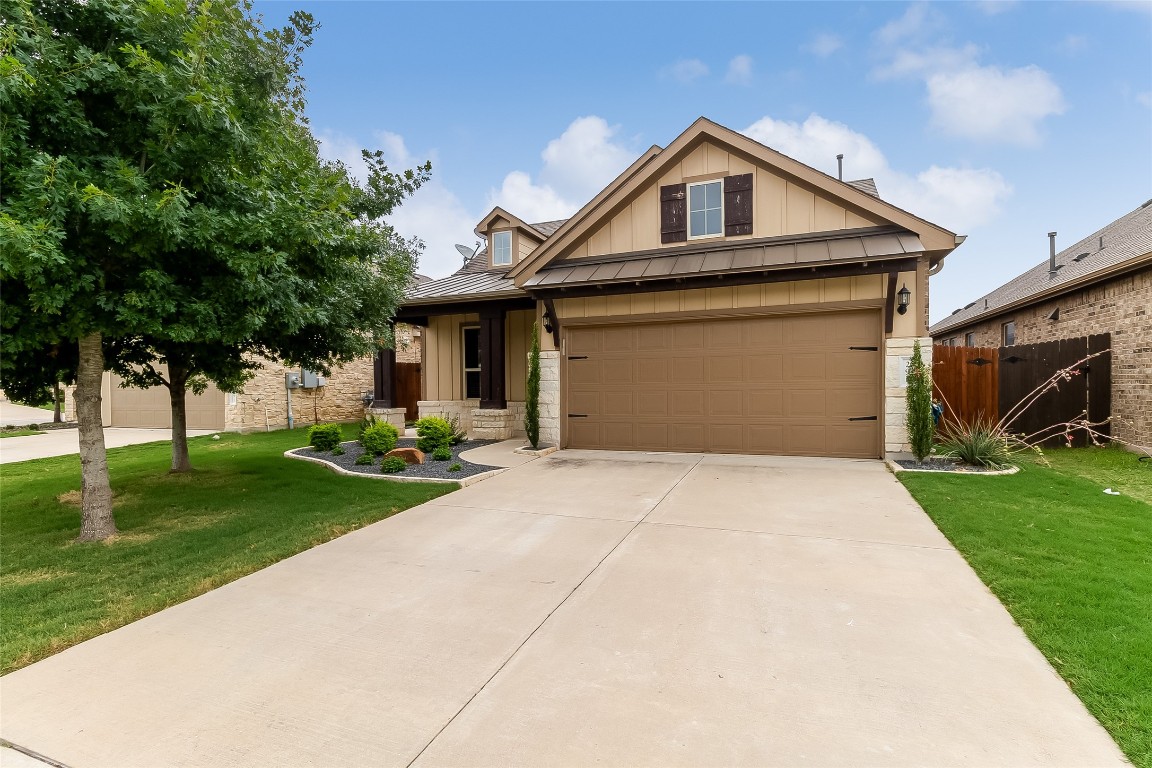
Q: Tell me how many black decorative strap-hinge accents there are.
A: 4